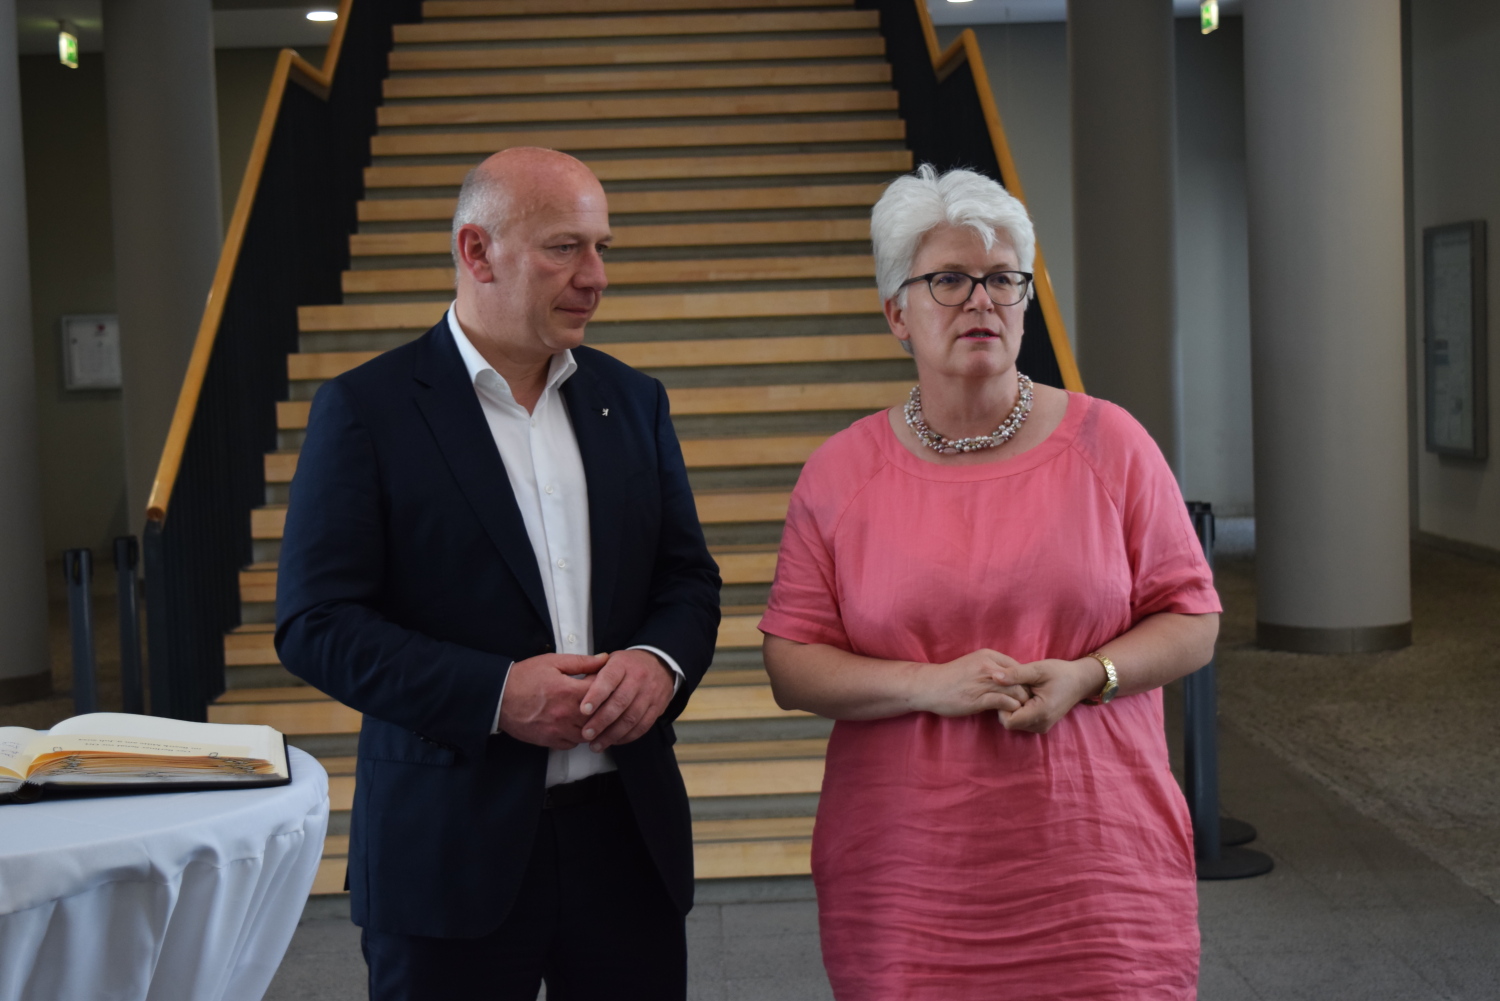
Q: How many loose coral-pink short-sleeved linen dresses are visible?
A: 1